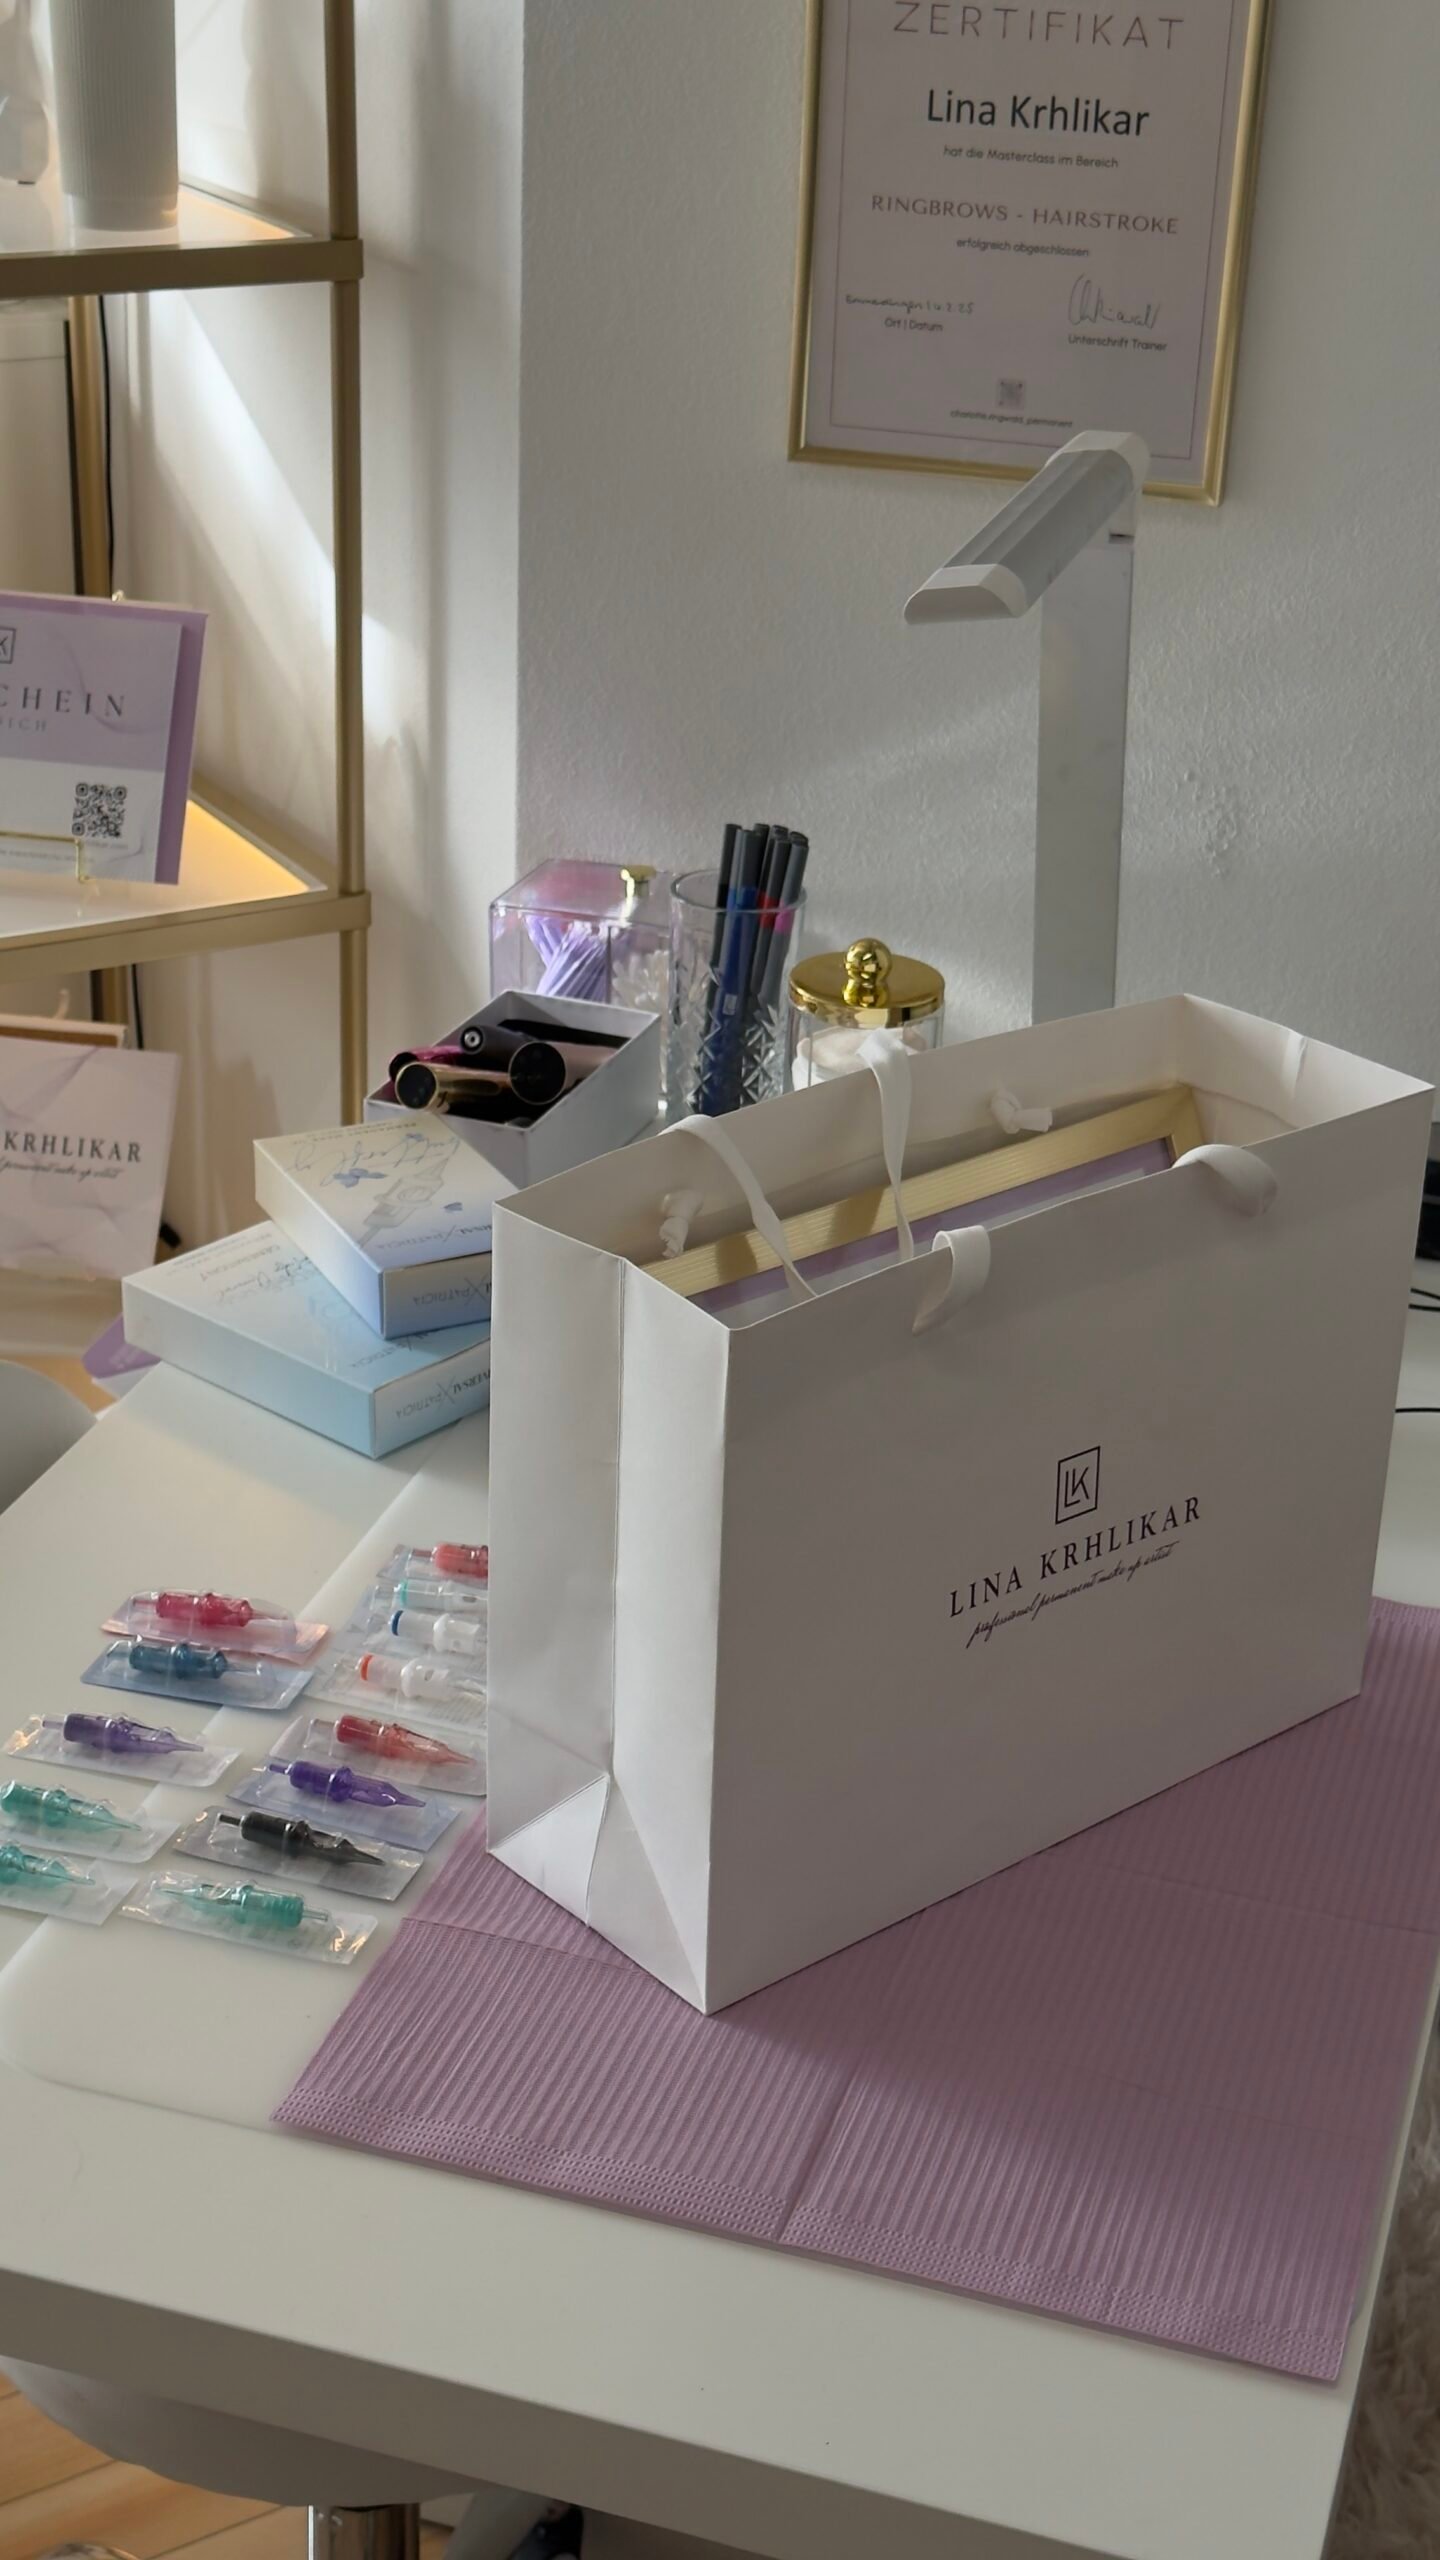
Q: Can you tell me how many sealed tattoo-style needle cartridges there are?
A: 13